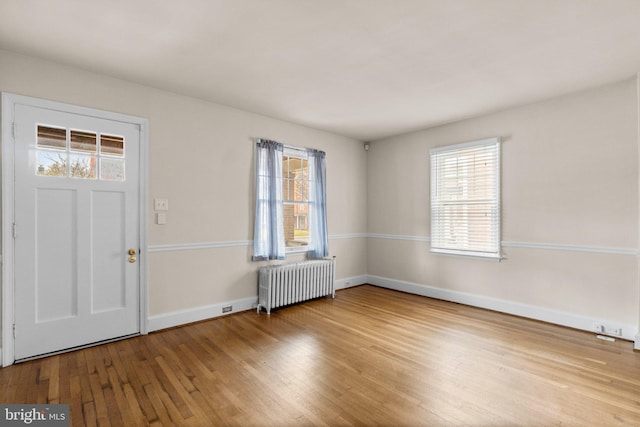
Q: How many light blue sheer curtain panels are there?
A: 2